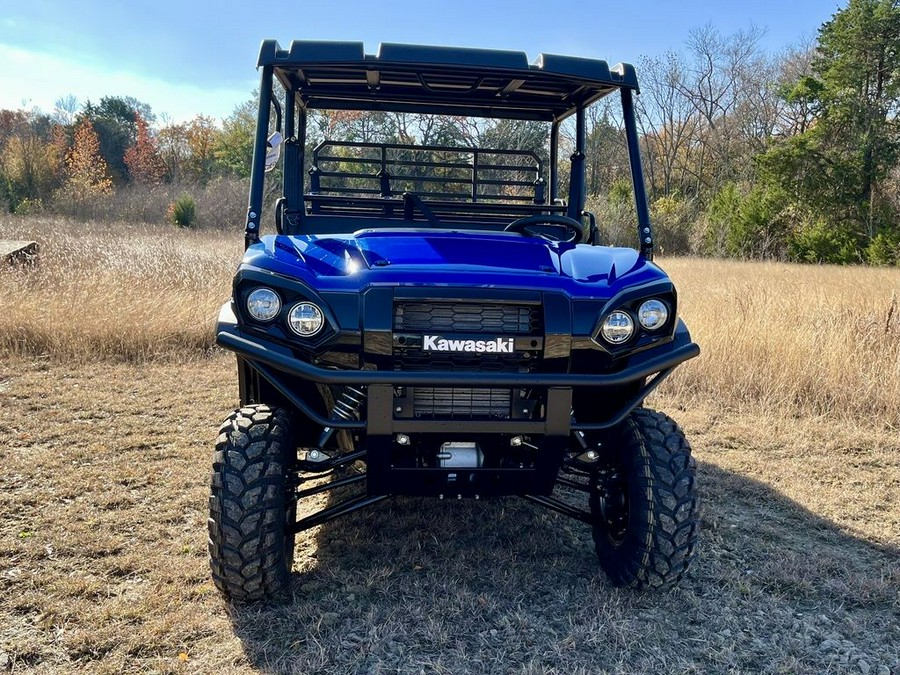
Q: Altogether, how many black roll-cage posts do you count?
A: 6